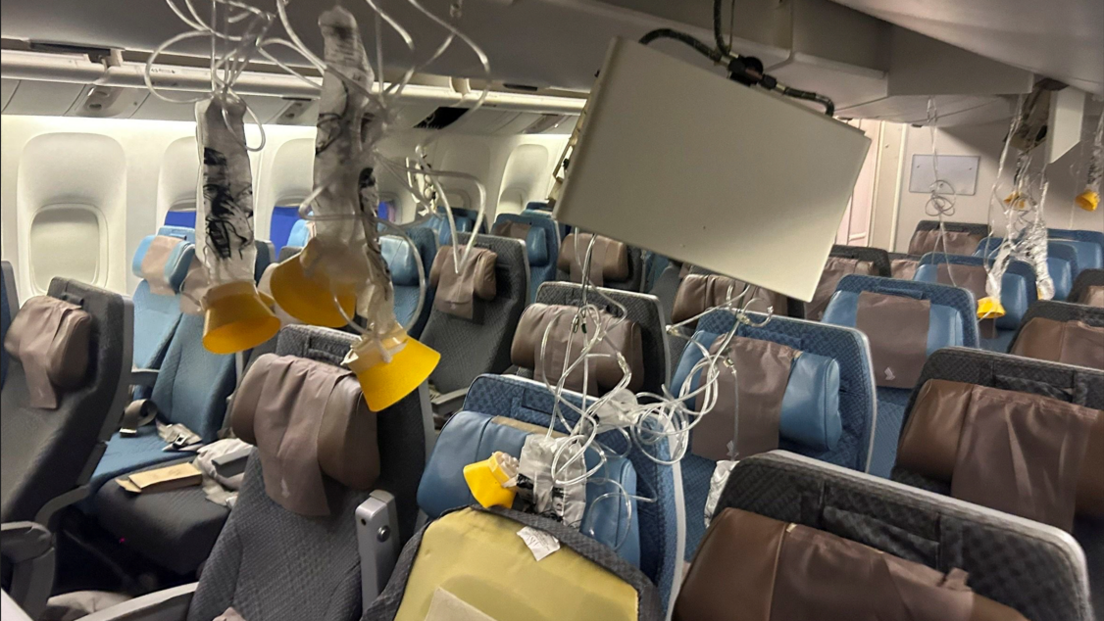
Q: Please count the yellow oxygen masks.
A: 7